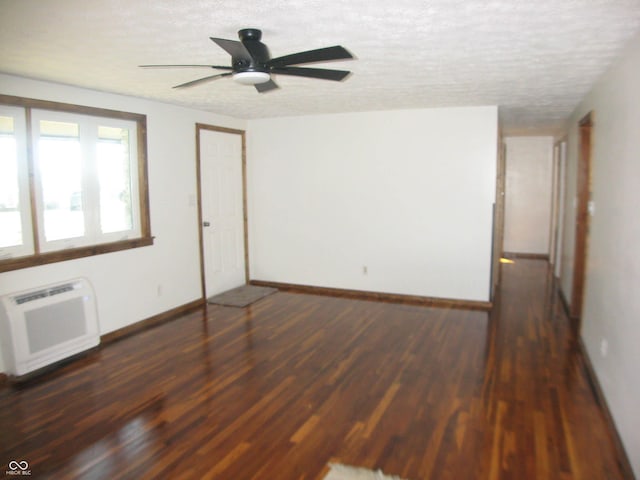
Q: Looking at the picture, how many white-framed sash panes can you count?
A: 3